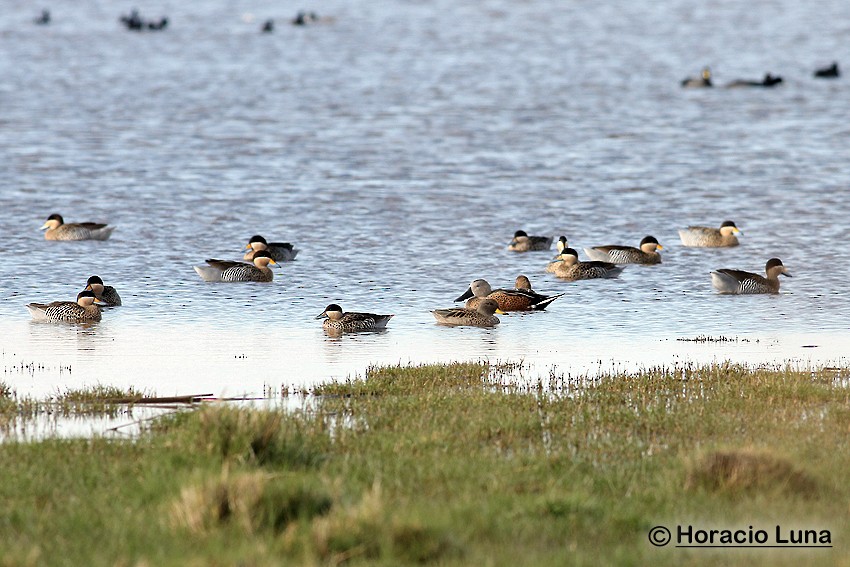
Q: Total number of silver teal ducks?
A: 12